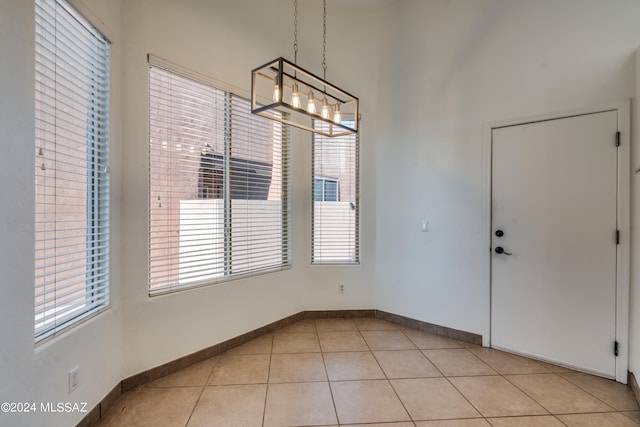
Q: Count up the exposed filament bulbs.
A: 5